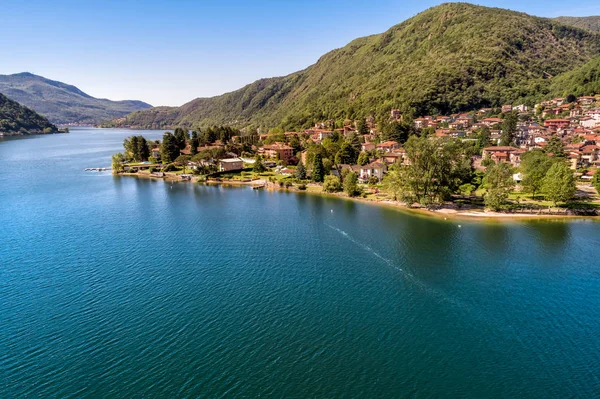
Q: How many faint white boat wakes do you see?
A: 1